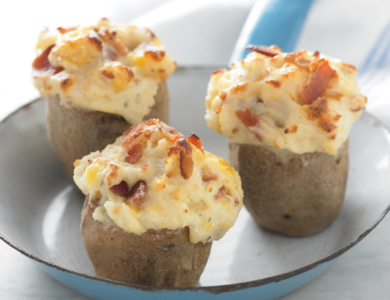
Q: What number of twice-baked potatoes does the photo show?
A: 3